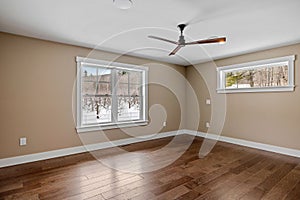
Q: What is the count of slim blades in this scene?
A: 3